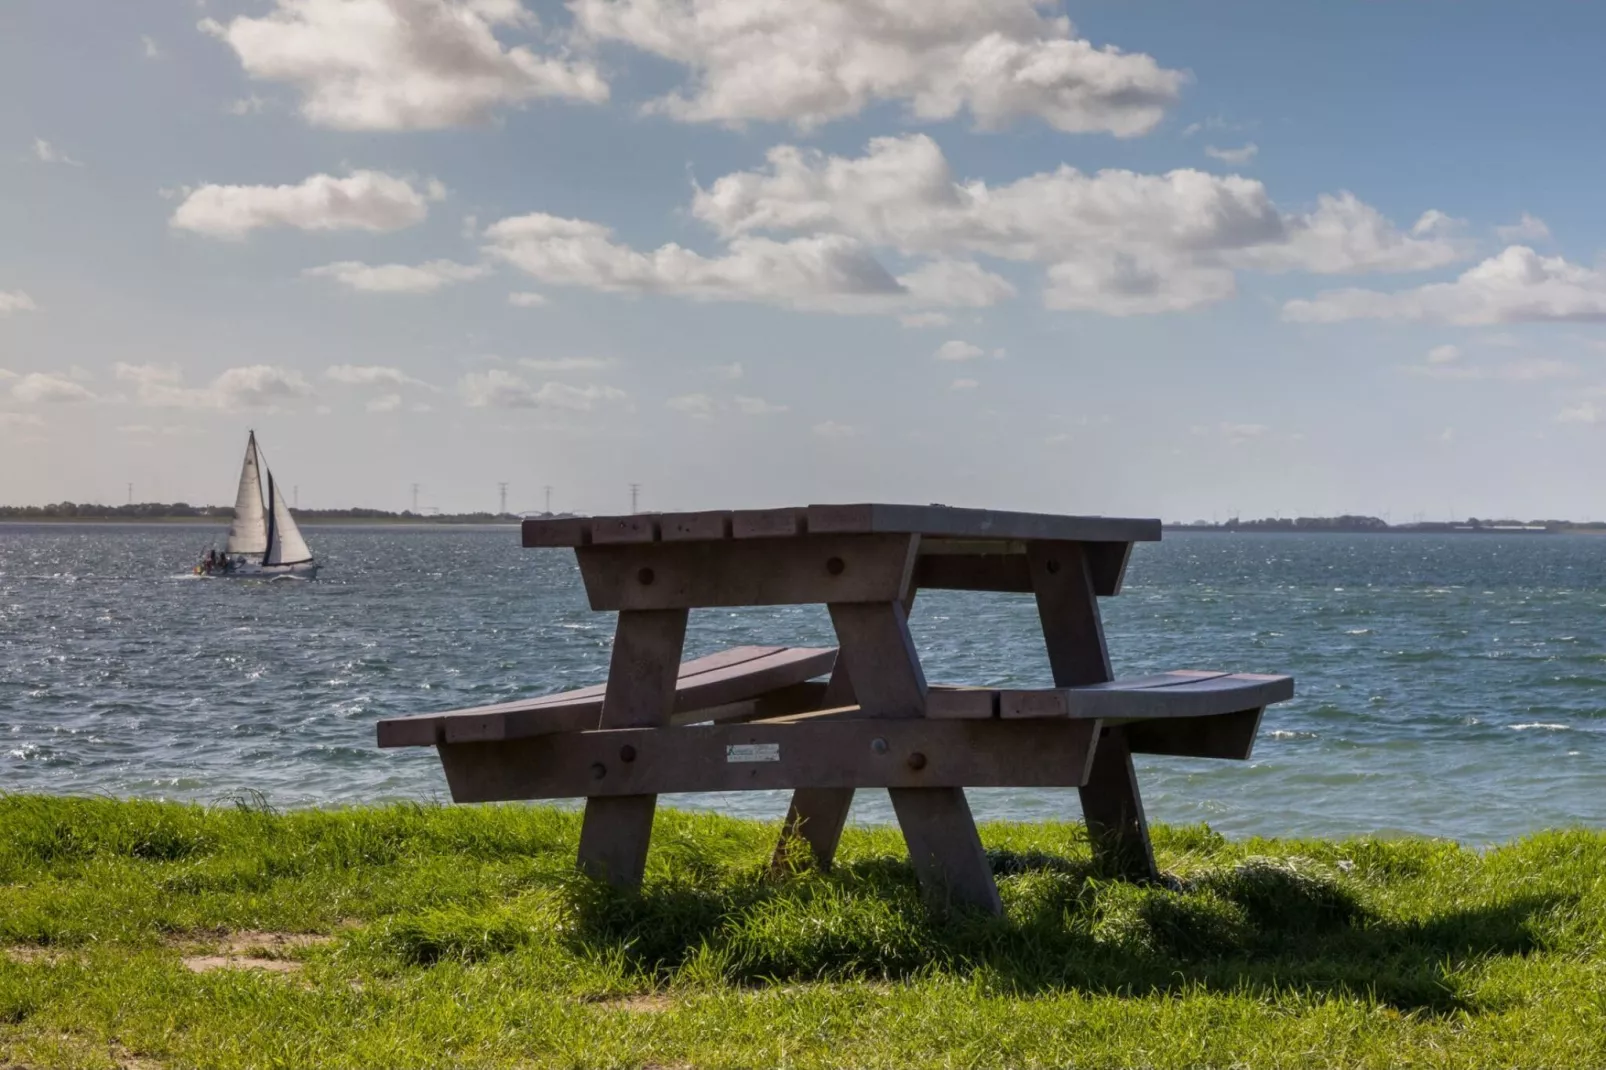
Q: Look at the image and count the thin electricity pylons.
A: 6